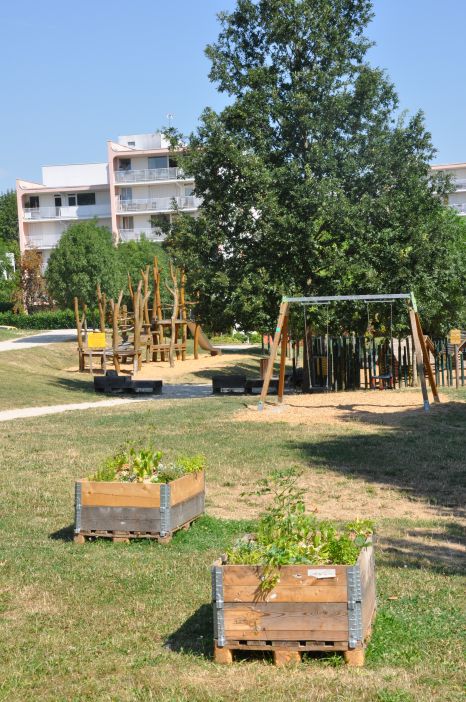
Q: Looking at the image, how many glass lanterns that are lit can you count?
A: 0